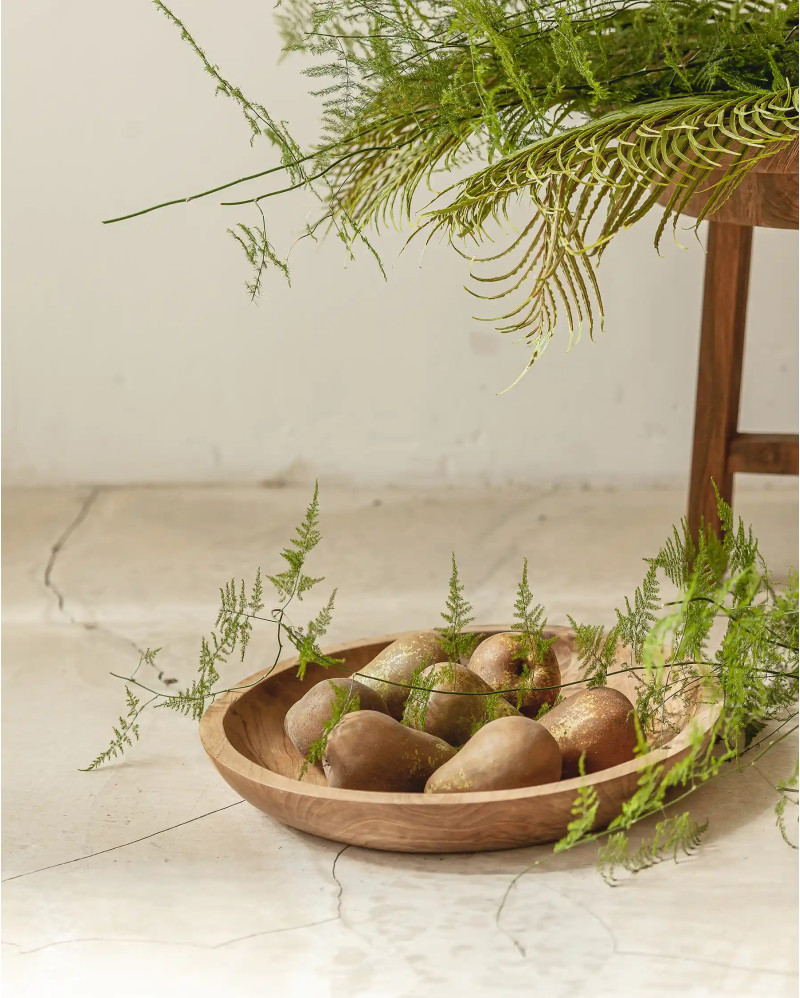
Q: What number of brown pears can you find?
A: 7